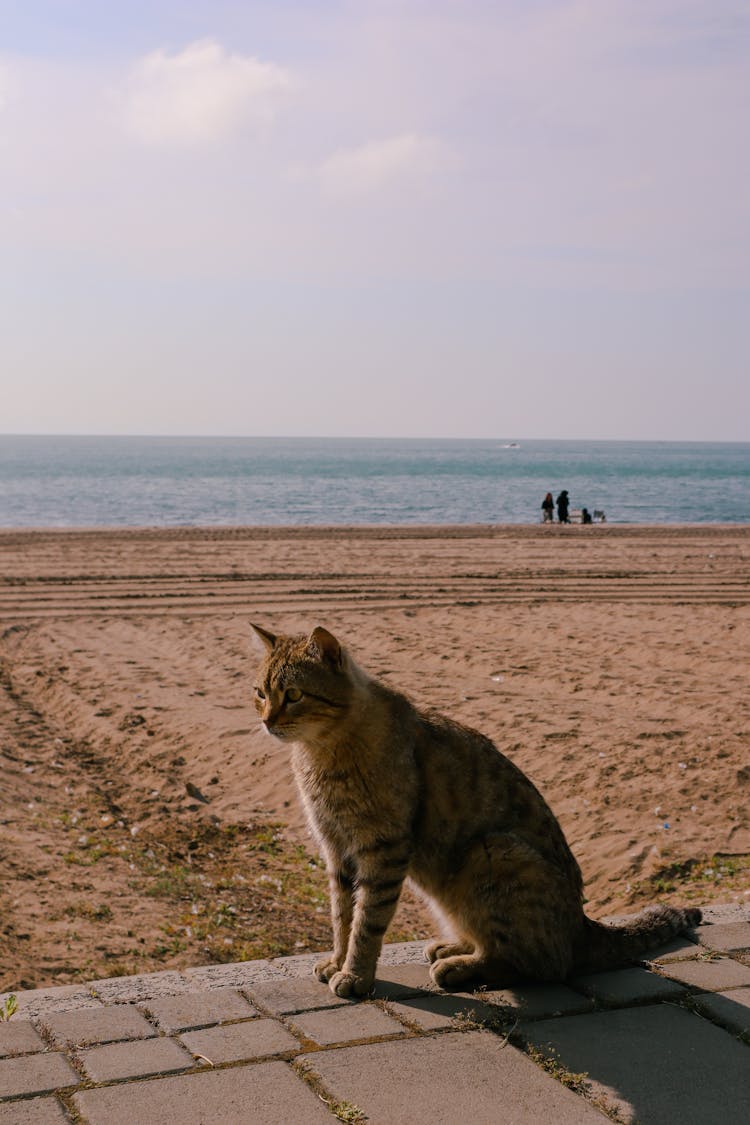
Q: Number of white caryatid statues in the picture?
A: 0